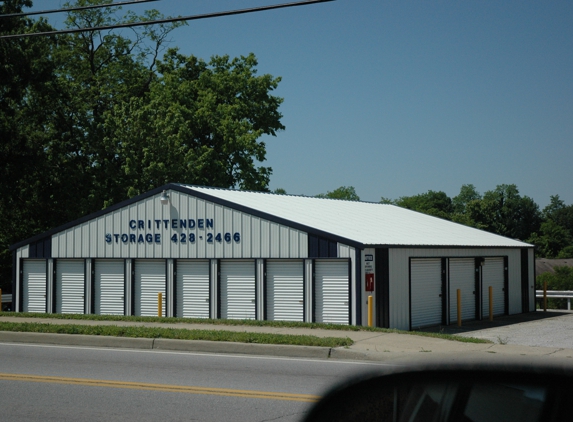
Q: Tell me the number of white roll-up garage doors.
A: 11